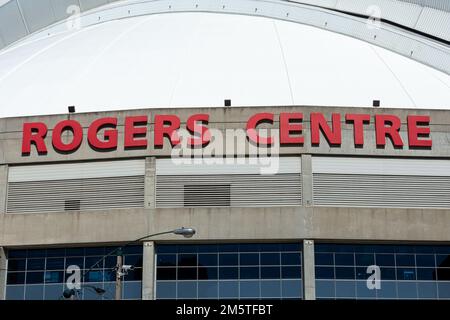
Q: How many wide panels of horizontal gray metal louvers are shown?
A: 3